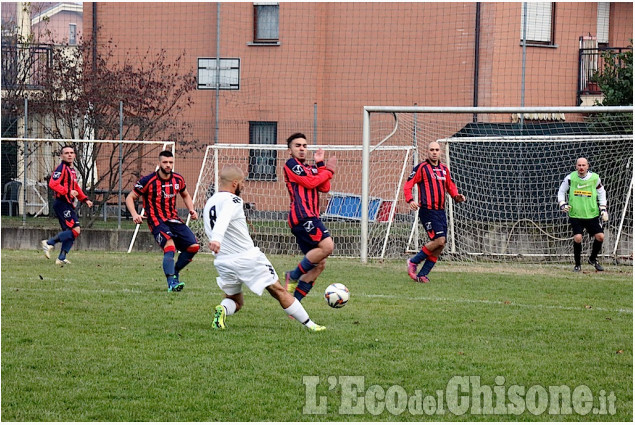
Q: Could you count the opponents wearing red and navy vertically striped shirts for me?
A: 4